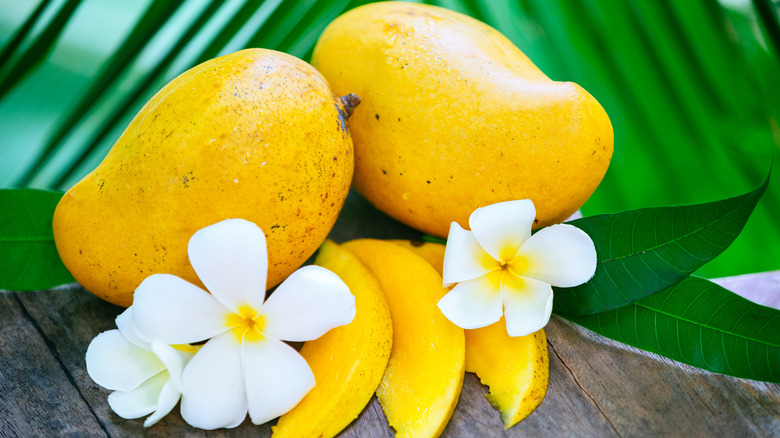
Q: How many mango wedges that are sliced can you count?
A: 3